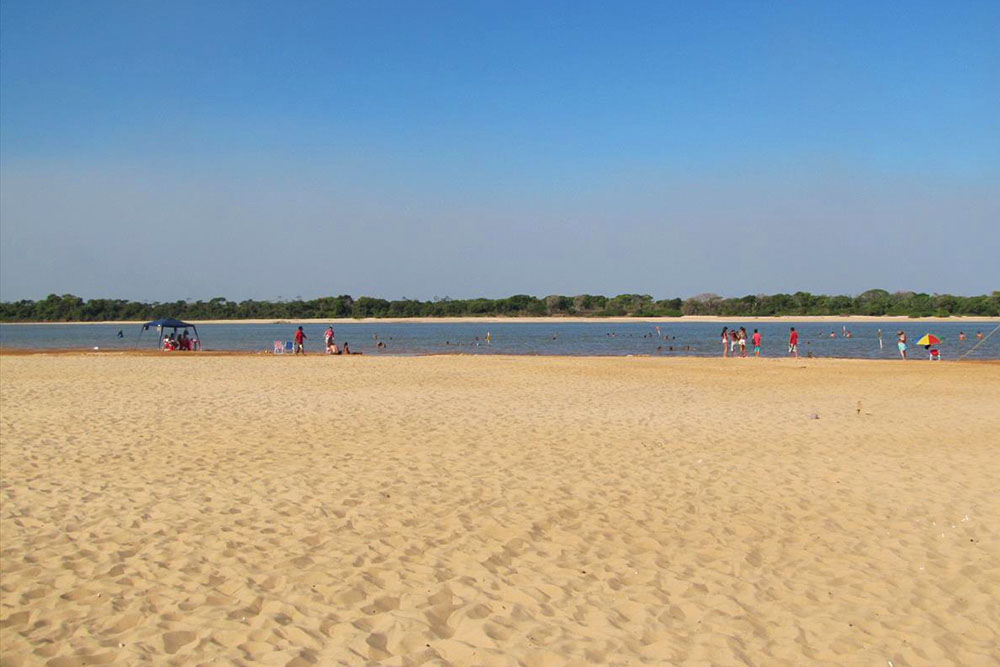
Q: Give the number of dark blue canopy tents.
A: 1